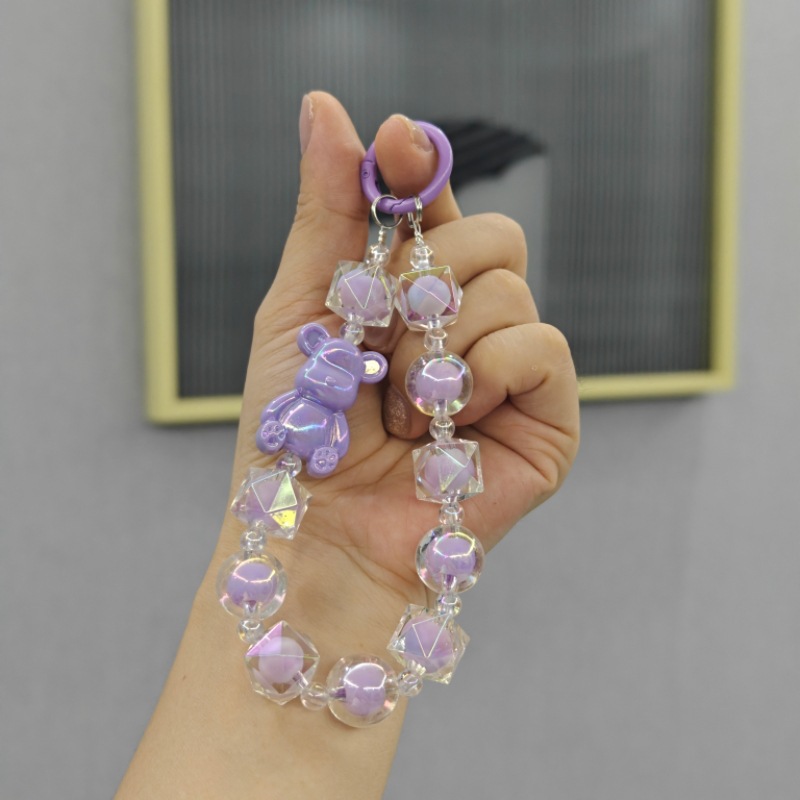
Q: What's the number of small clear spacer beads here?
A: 12